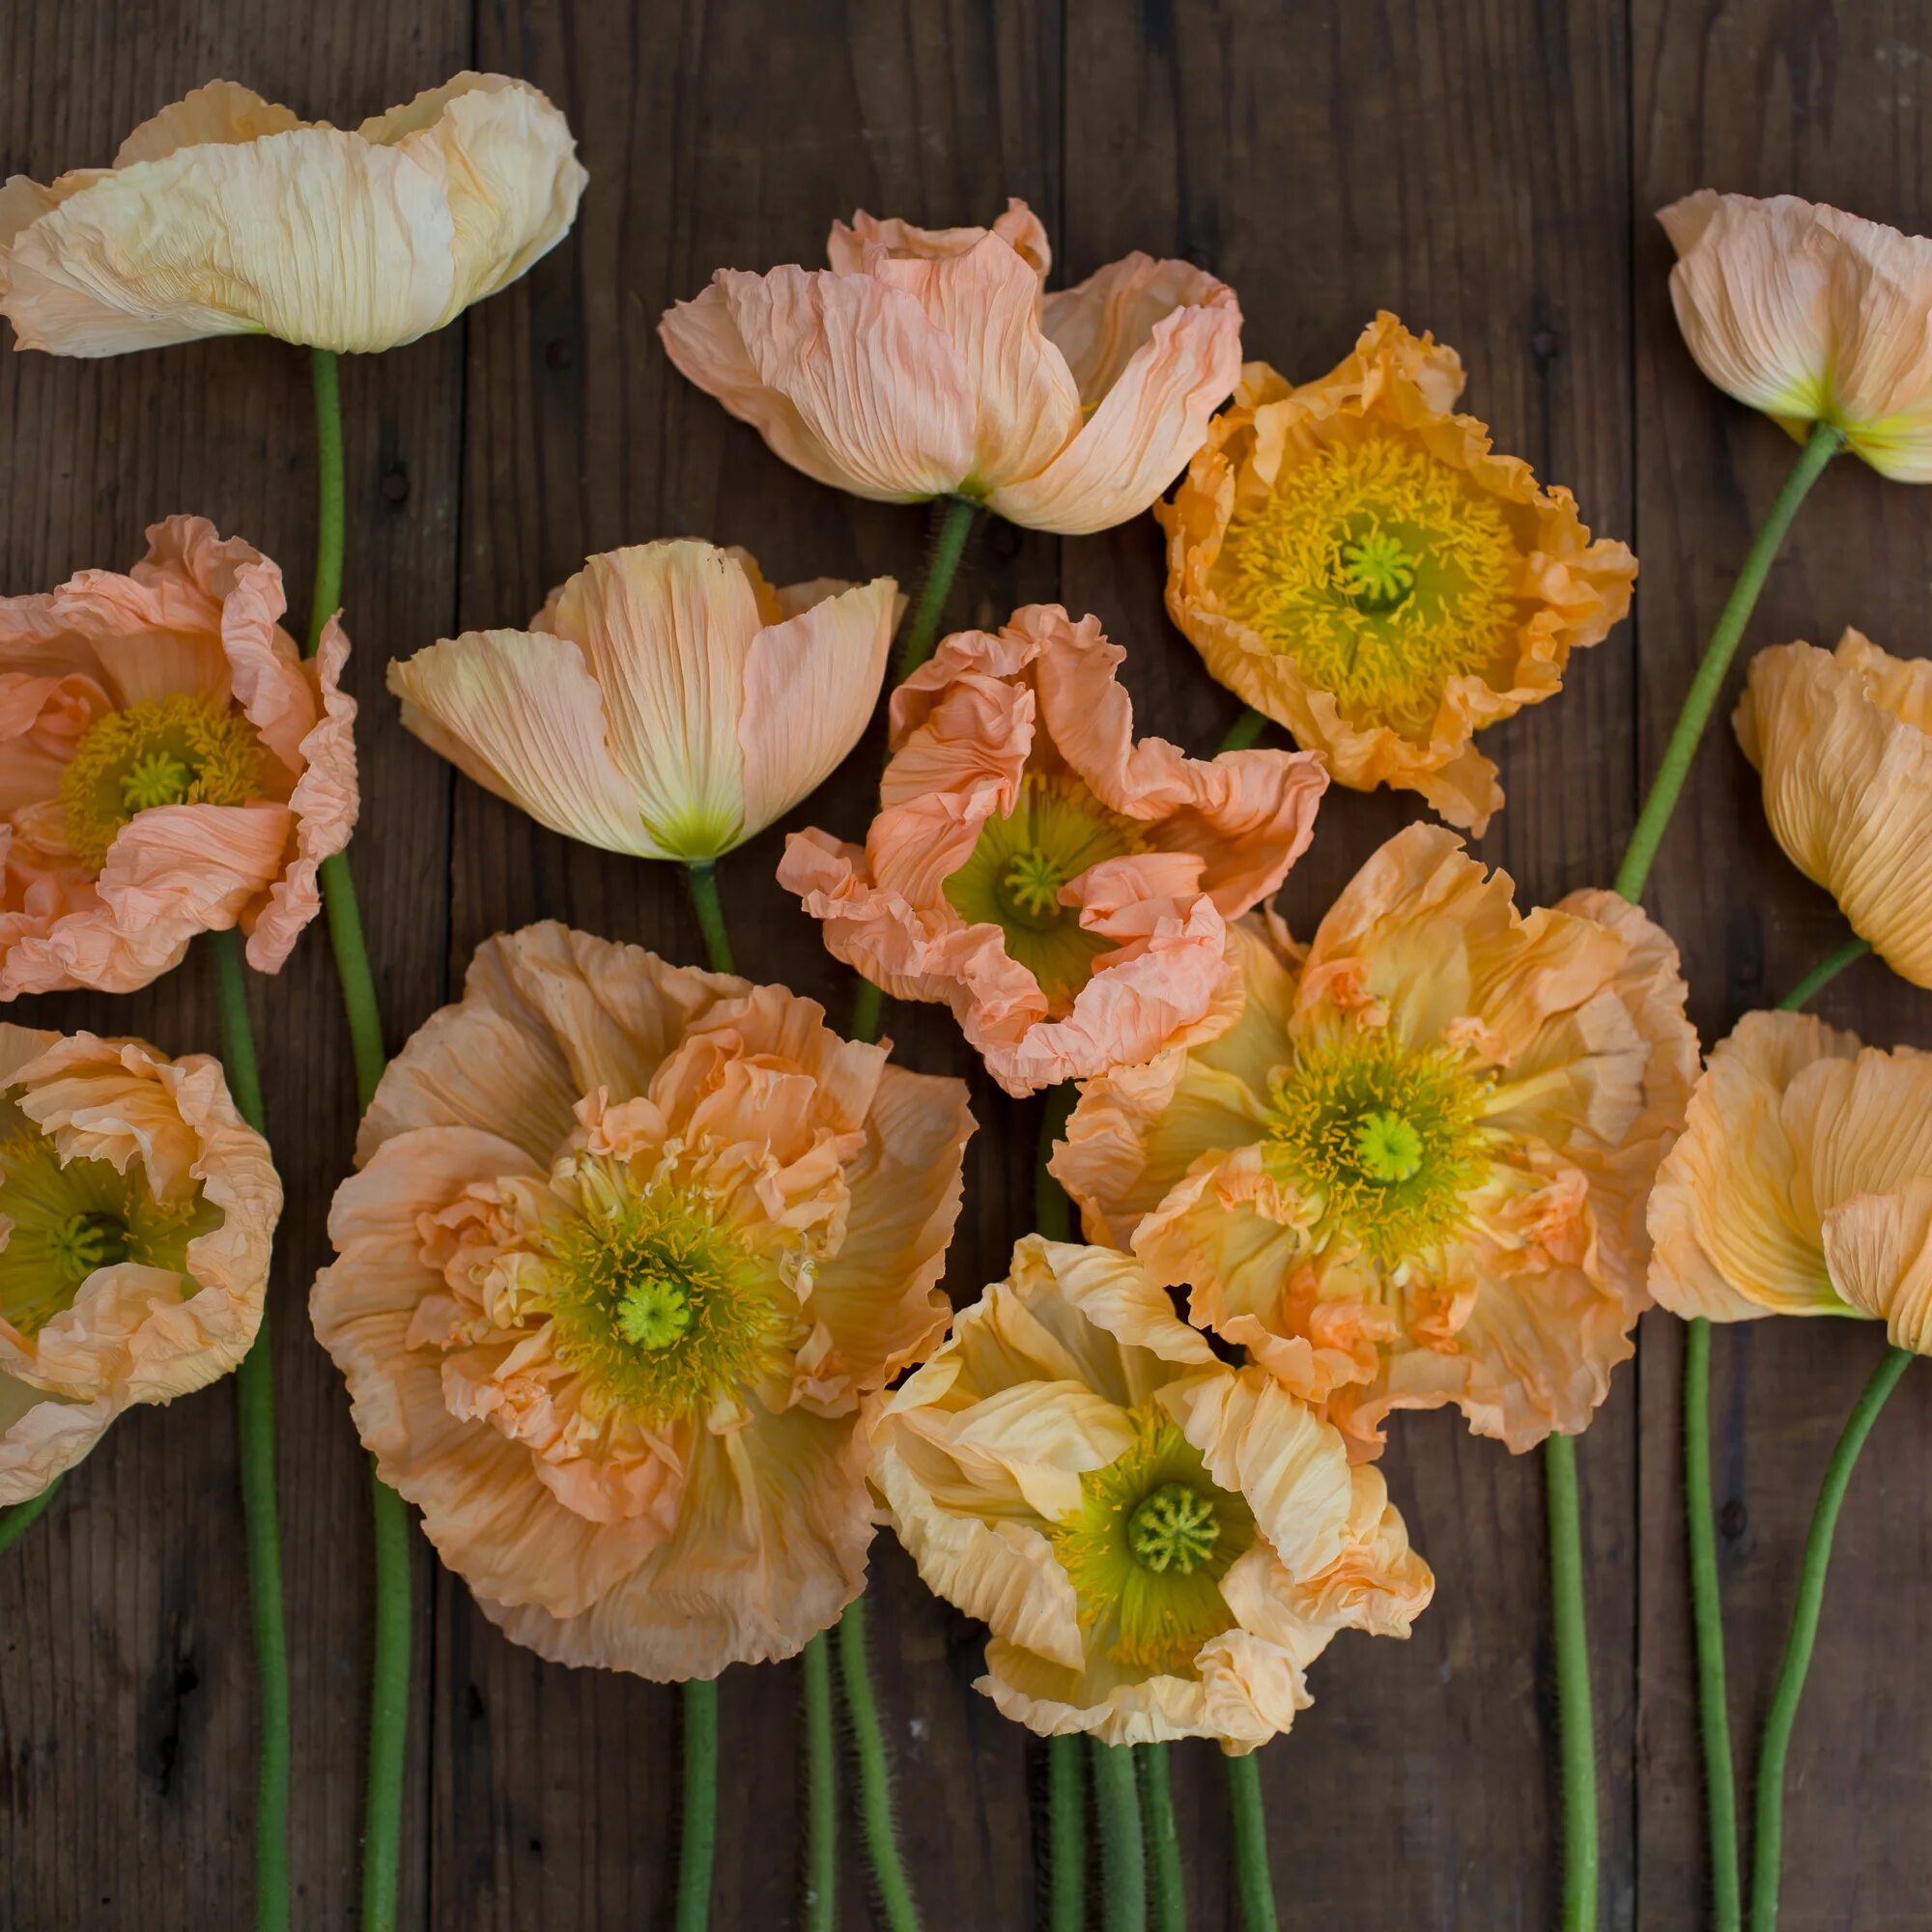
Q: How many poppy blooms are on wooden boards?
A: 13